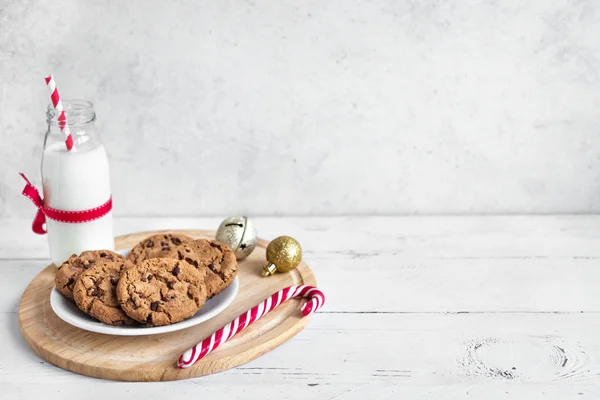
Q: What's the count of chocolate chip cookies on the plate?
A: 5